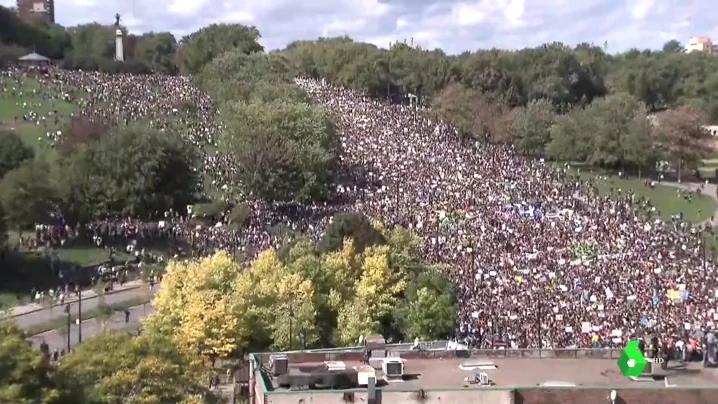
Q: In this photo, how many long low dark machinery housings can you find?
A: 1